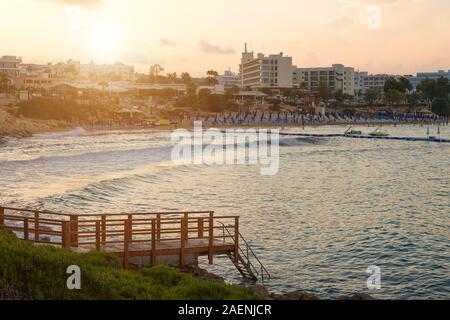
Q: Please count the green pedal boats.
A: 2